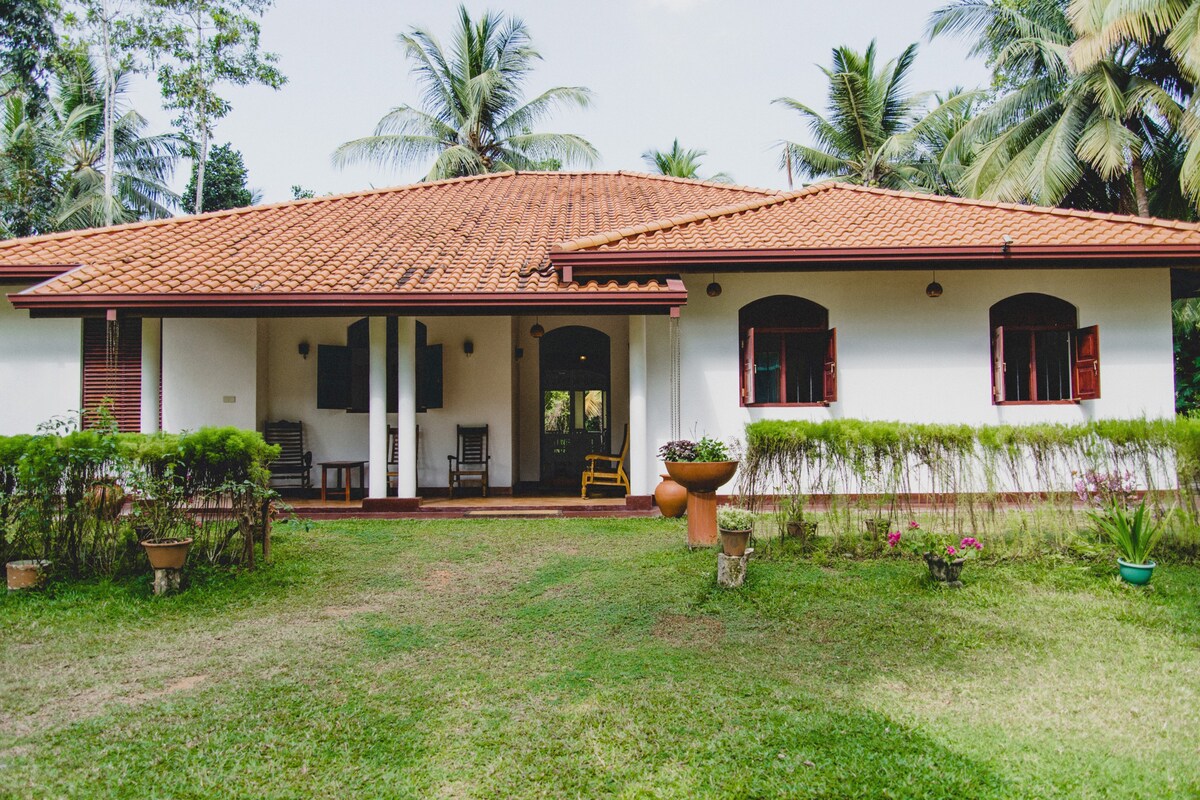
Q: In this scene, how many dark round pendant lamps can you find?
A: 3